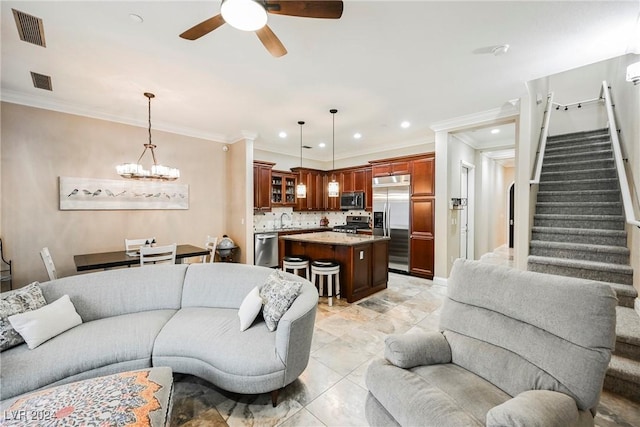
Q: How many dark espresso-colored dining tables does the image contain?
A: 1